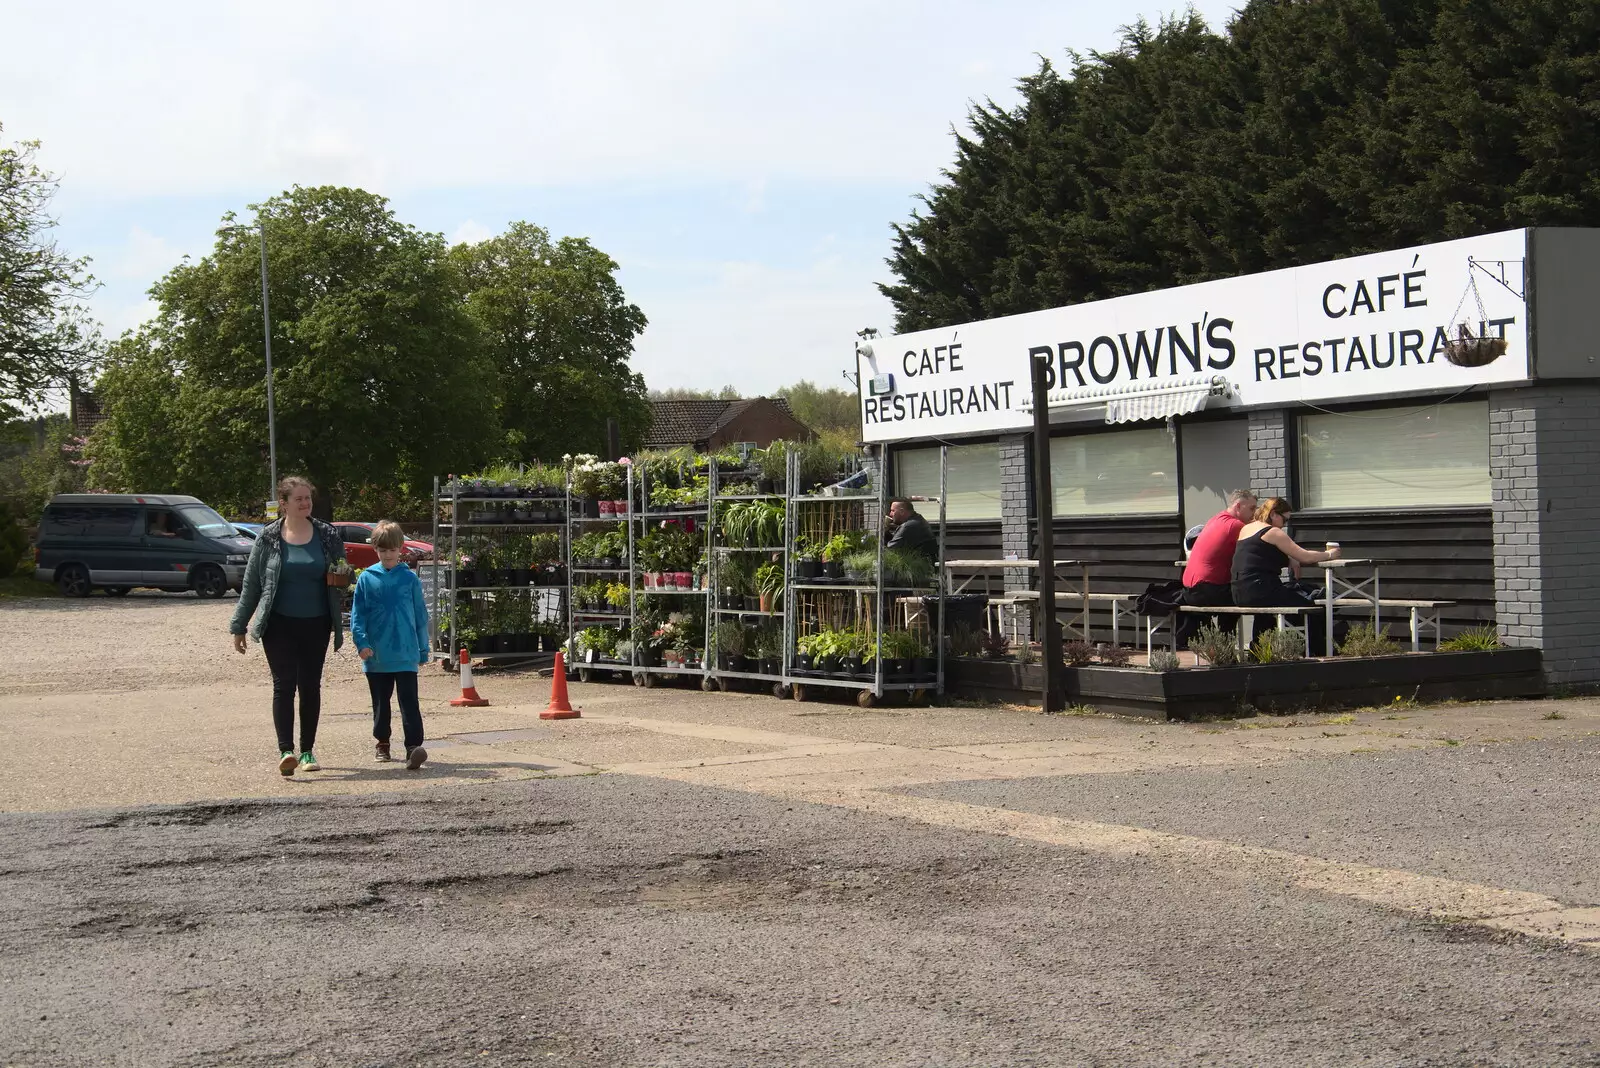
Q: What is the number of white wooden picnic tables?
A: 2